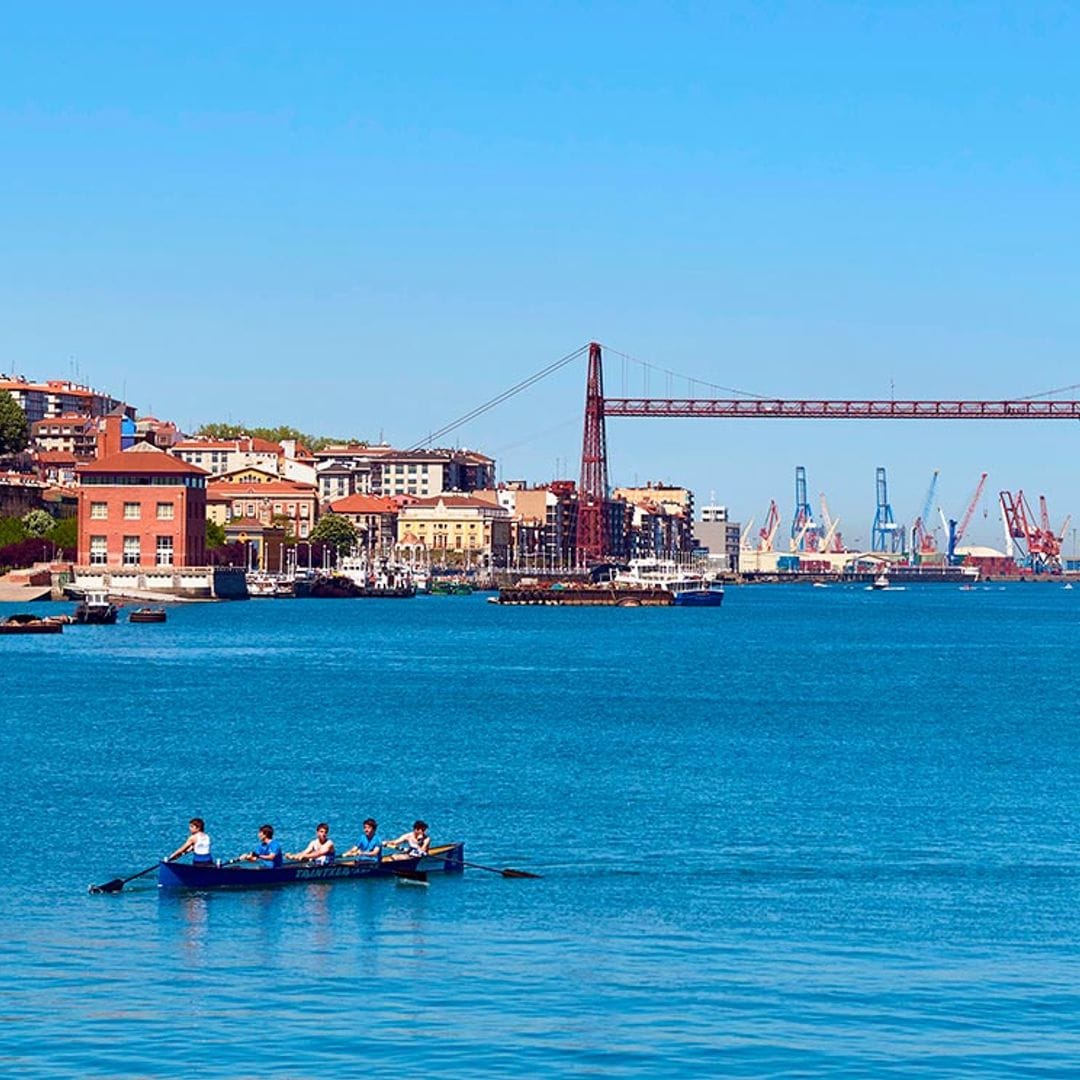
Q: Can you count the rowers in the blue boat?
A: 5